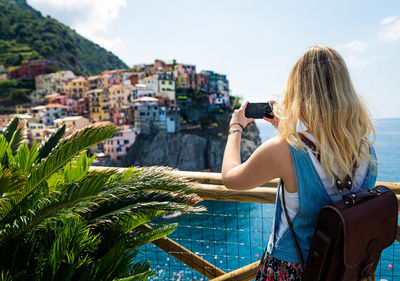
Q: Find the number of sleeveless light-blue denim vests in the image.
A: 1